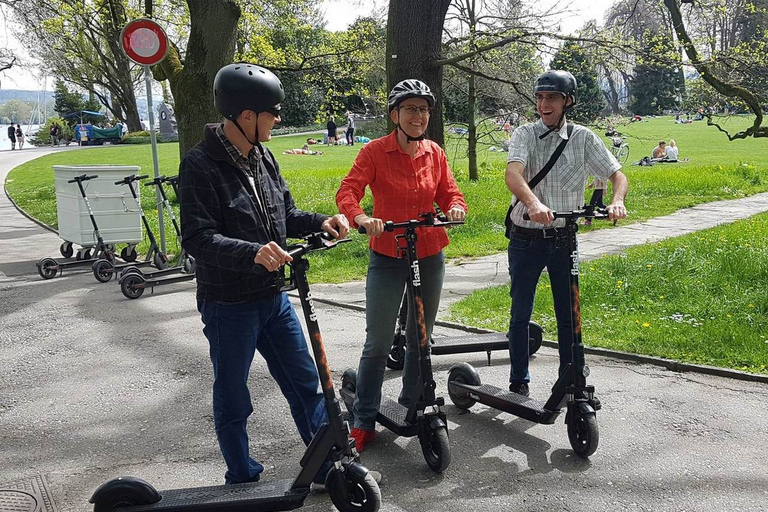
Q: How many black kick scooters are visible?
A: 8